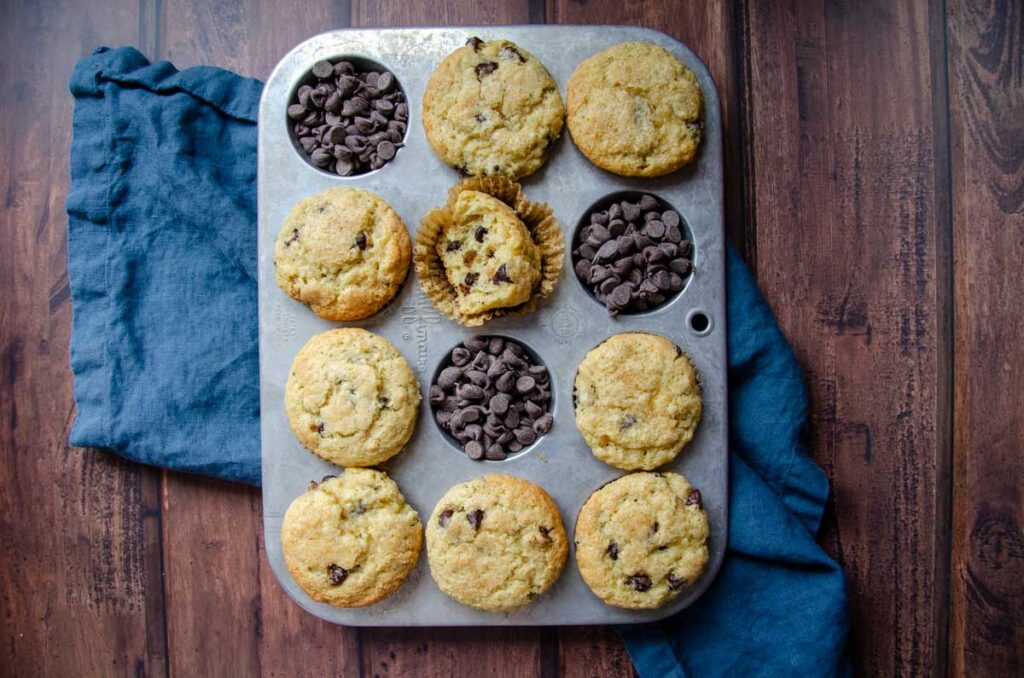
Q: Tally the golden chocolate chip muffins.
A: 9